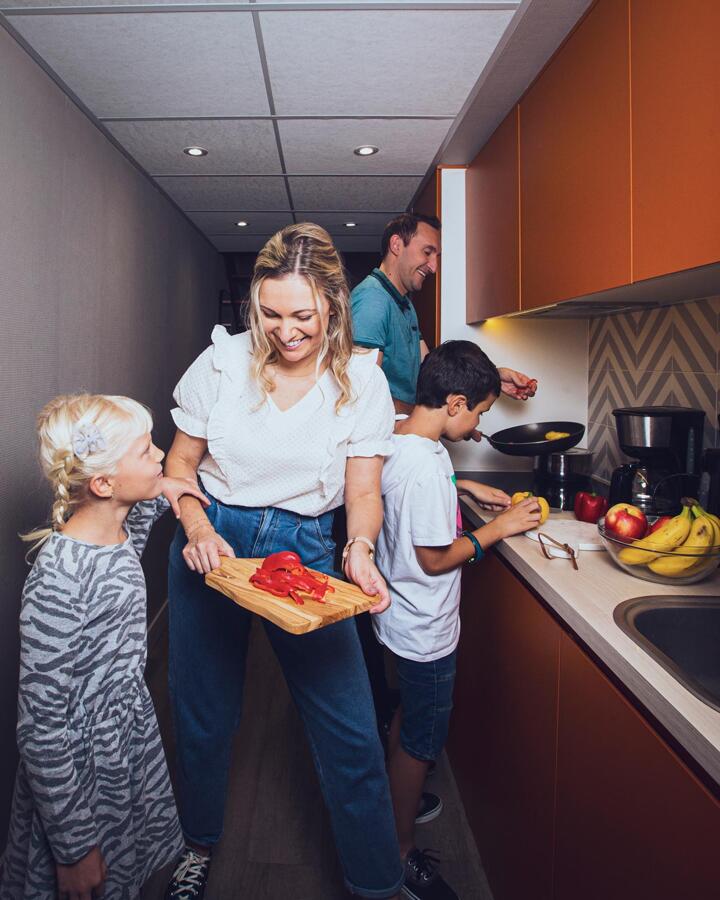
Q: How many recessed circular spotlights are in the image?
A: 4